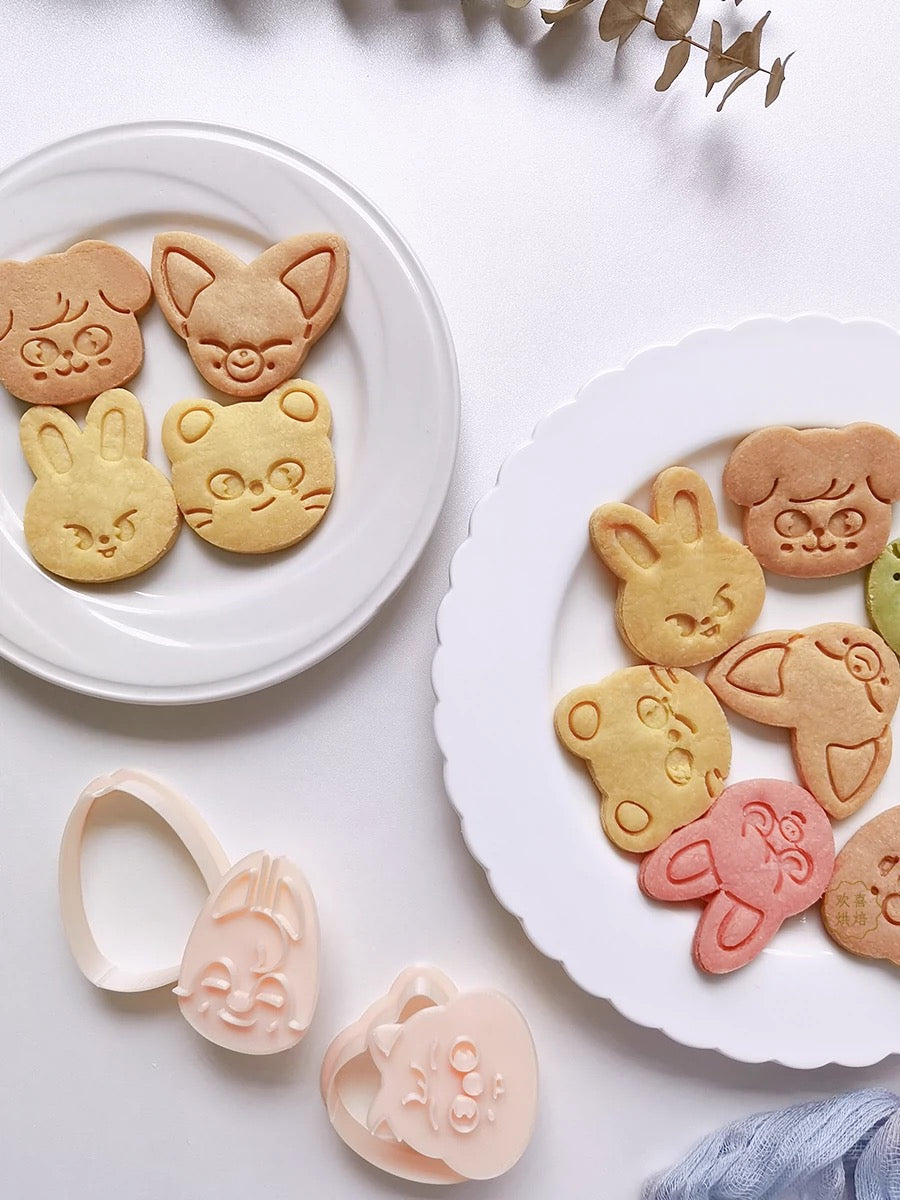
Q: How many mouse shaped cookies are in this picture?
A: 2